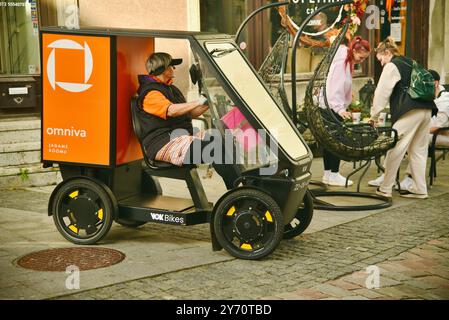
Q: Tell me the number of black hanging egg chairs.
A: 2